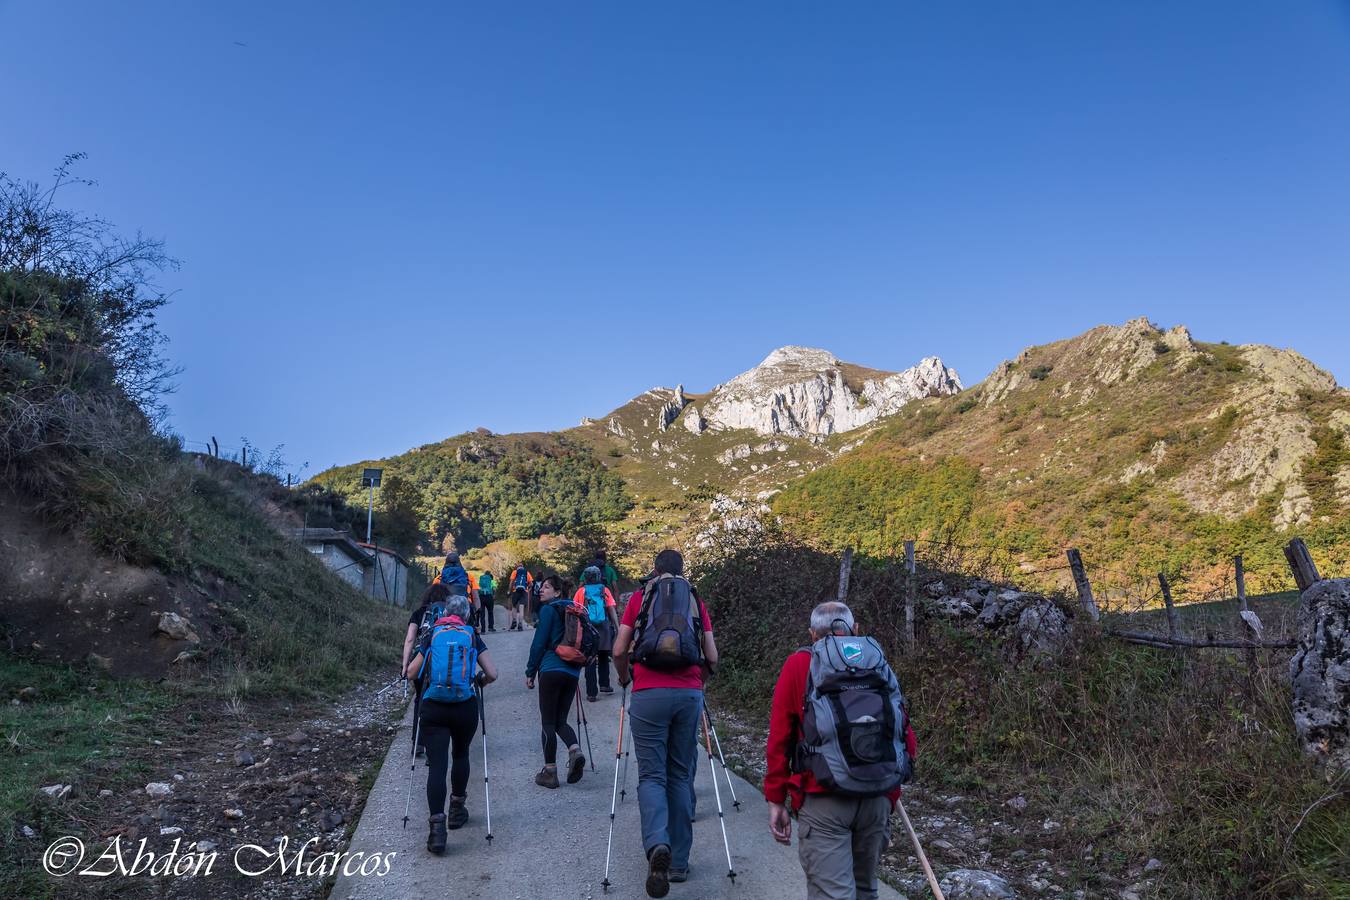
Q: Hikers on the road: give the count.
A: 11